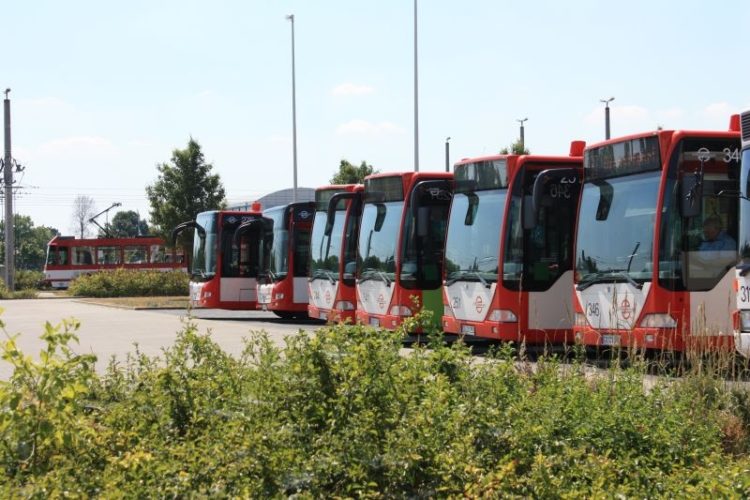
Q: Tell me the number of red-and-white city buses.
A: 6